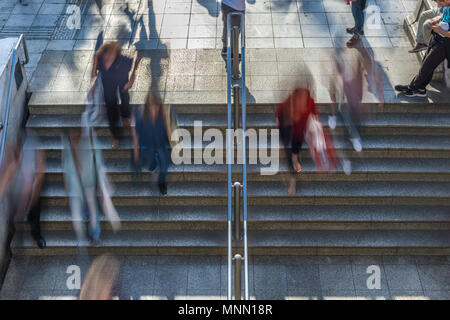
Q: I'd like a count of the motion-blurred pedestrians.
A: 7